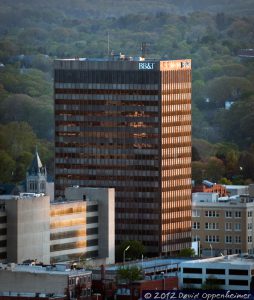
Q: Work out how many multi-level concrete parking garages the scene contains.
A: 1